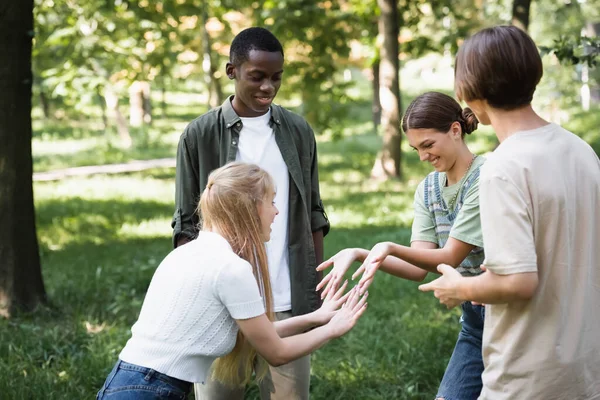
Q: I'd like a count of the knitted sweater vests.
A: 1